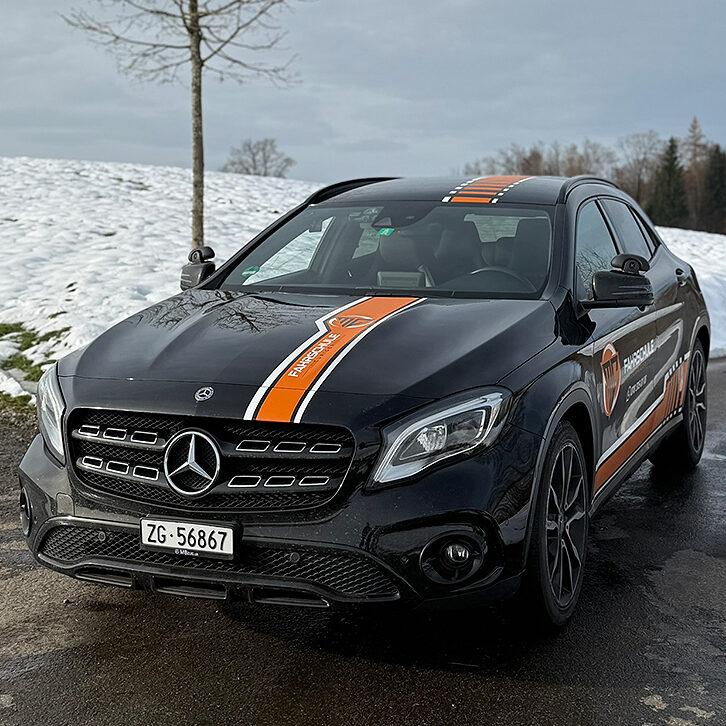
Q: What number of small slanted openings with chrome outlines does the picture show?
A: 12